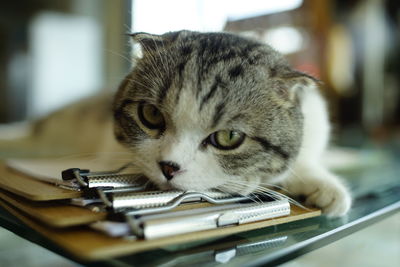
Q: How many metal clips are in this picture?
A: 3